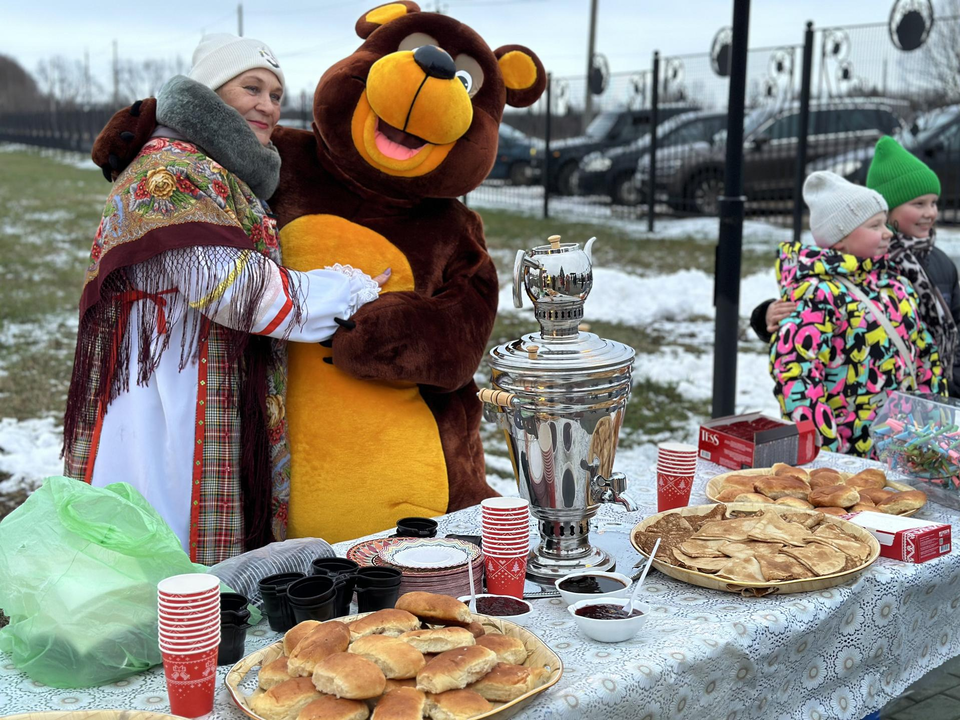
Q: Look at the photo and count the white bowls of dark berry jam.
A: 3